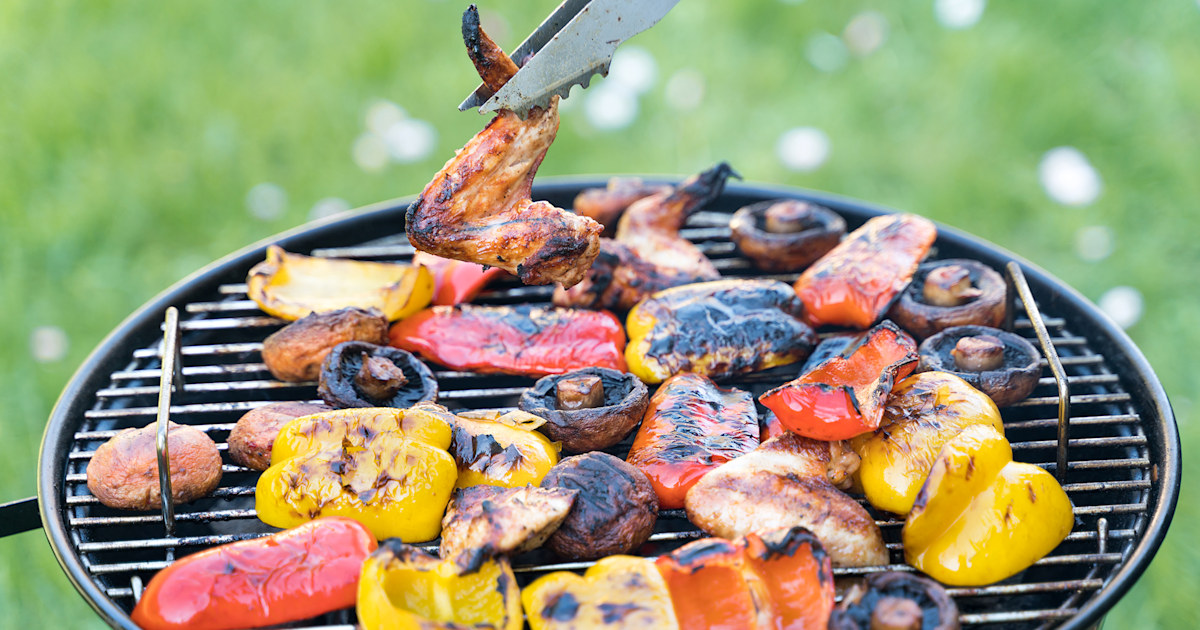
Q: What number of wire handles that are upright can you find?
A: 2